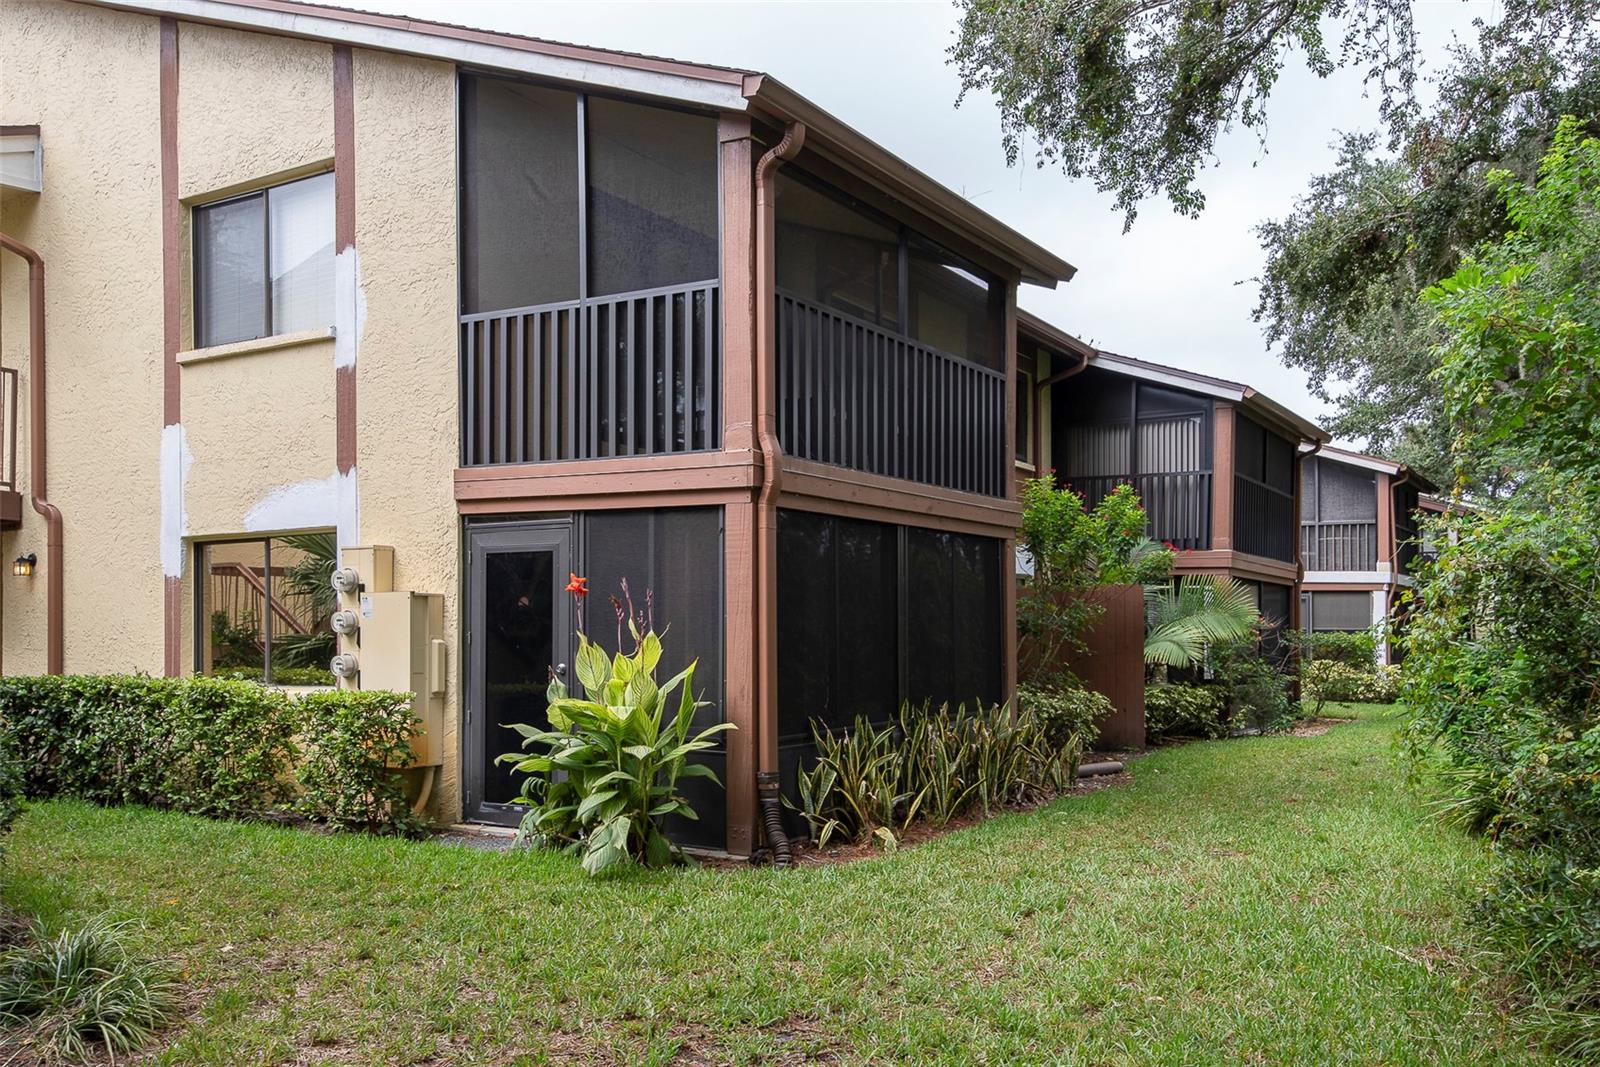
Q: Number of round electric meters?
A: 3